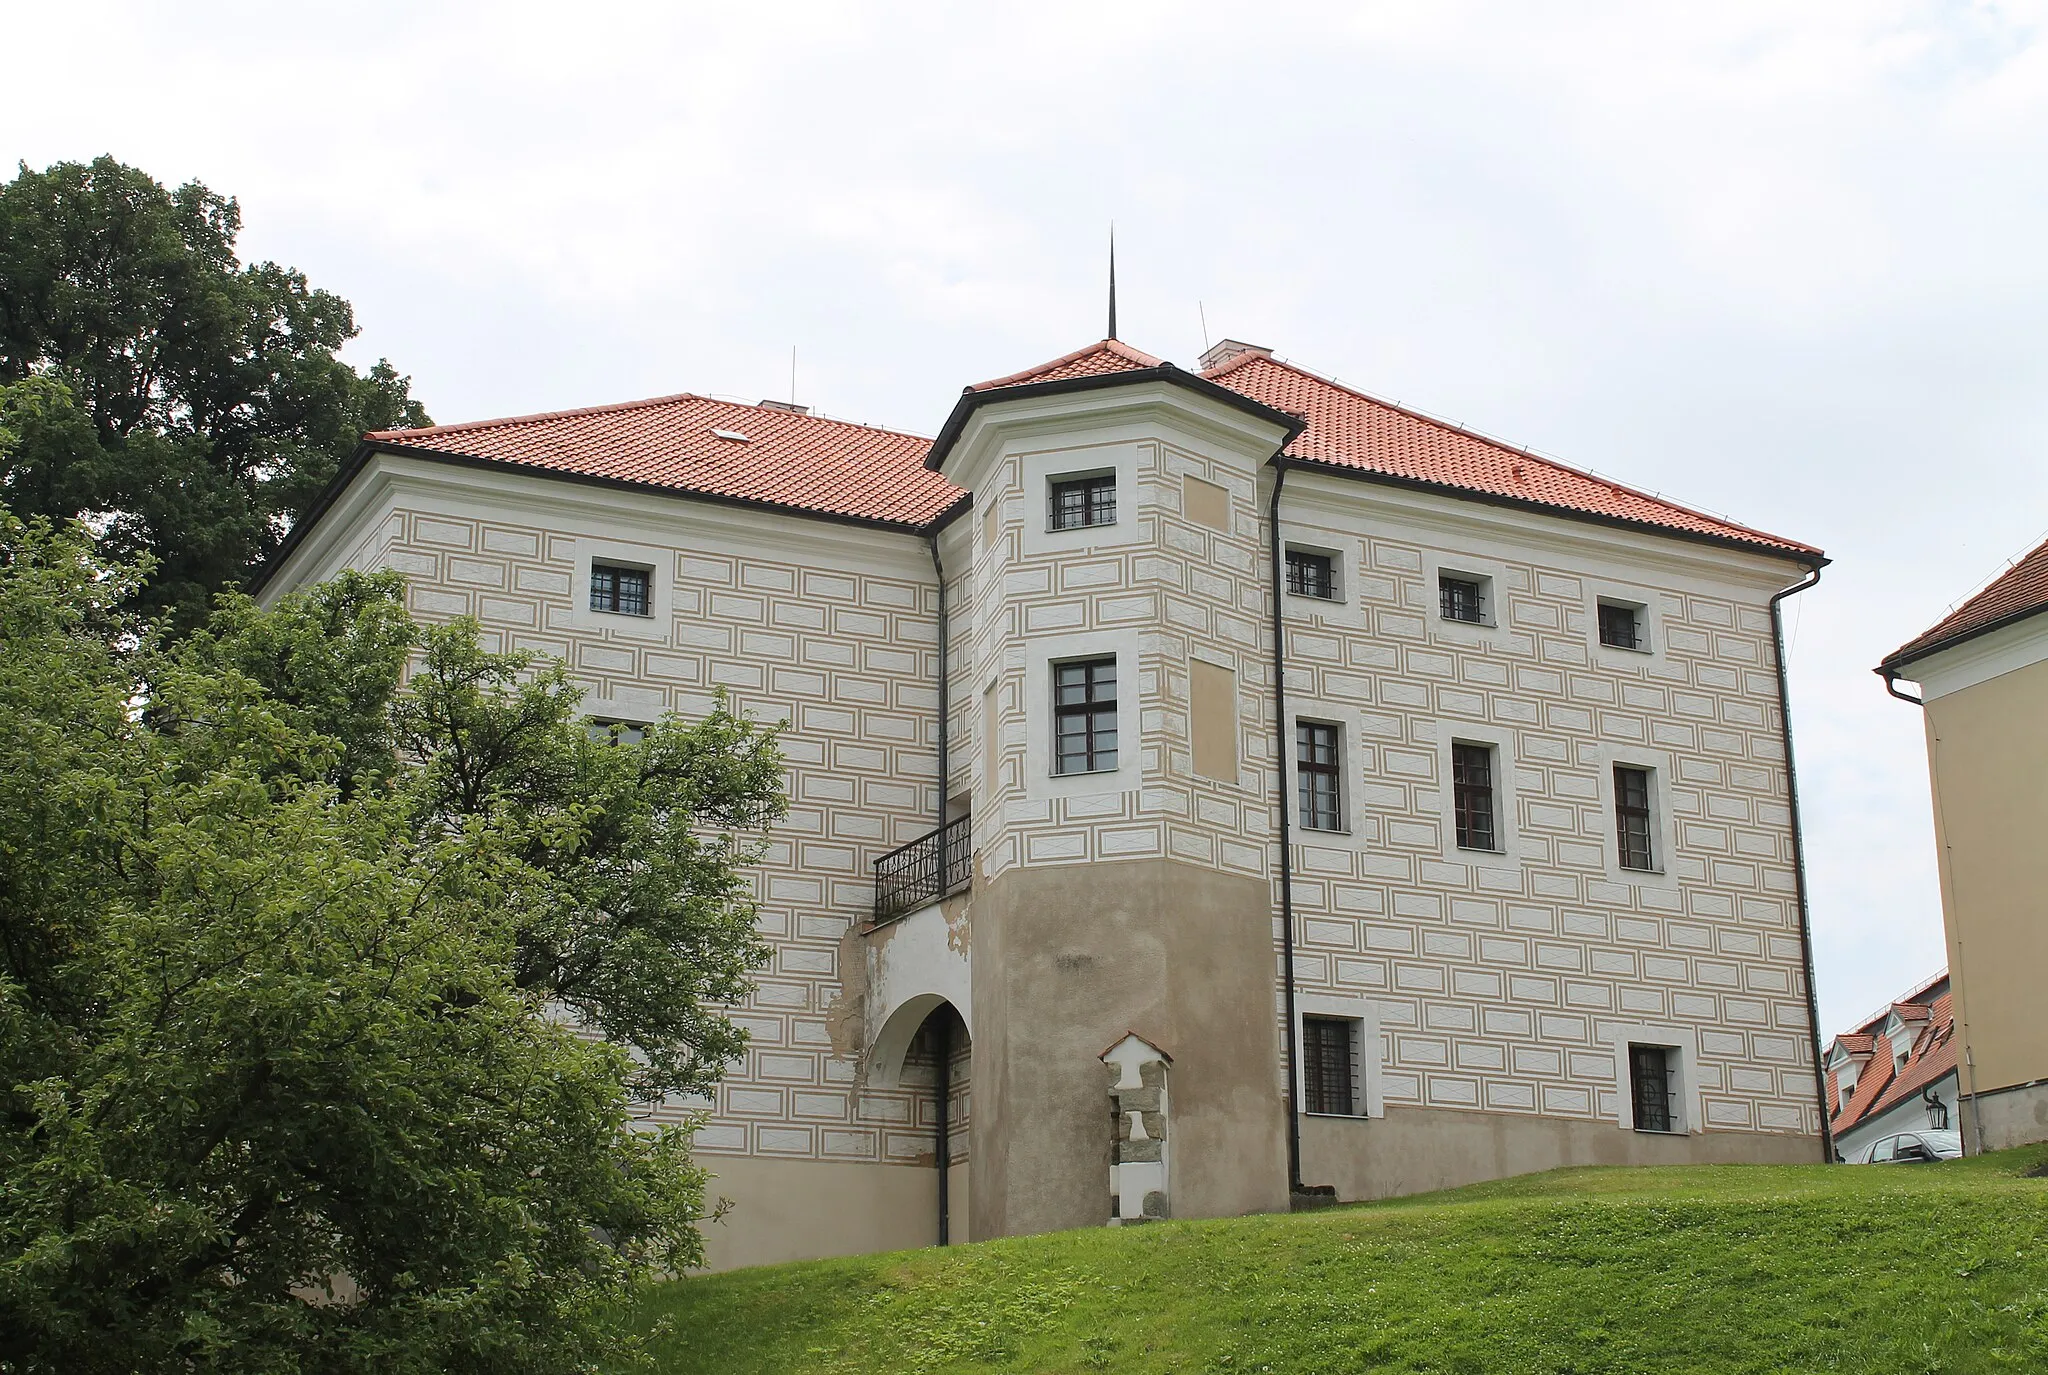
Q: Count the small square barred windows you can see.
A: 5